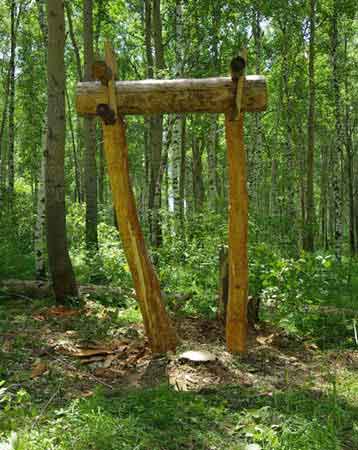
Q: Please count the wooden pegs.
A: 3